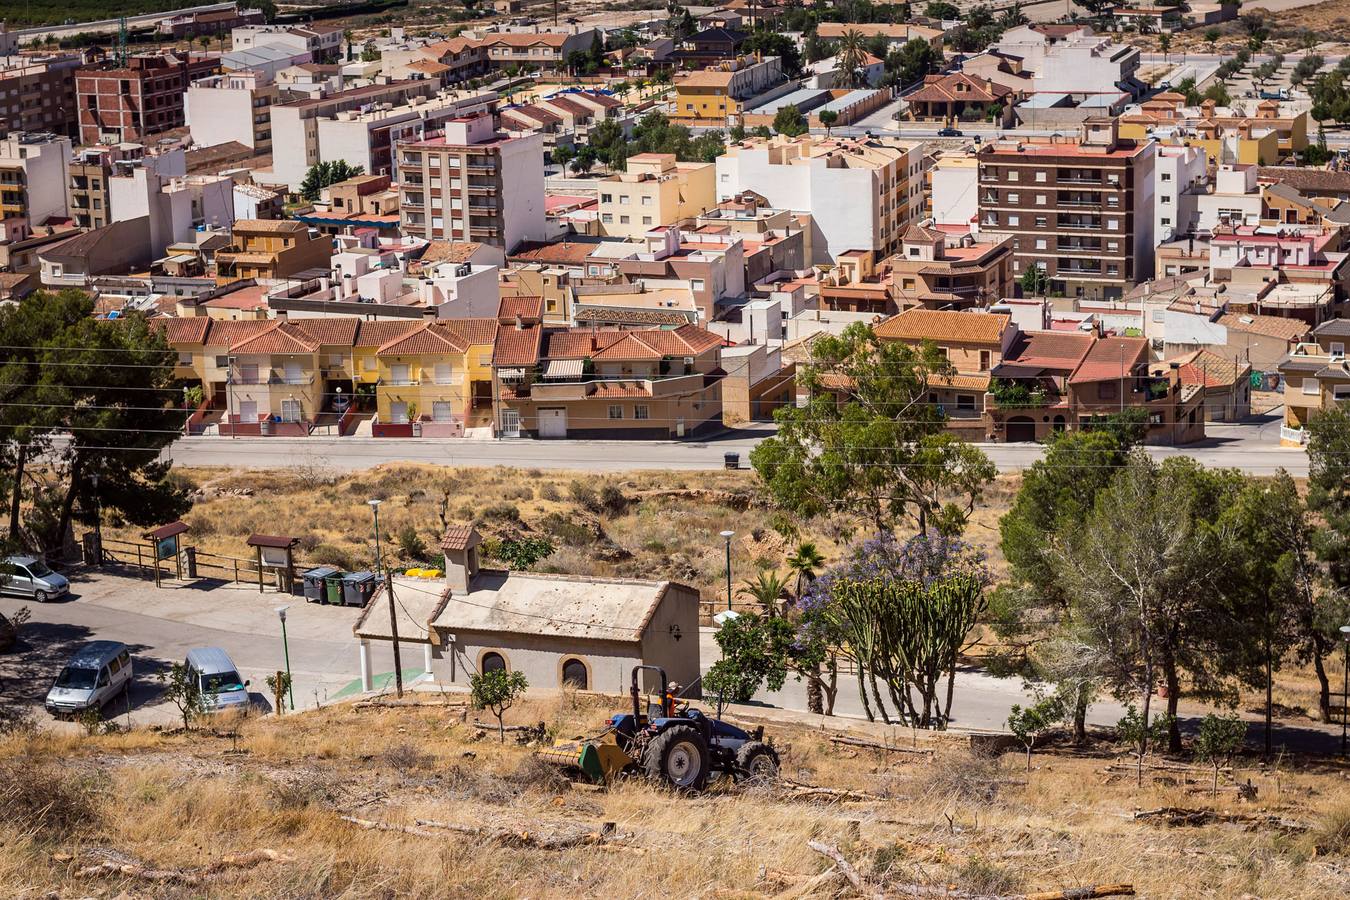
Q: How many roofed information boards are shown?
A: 2